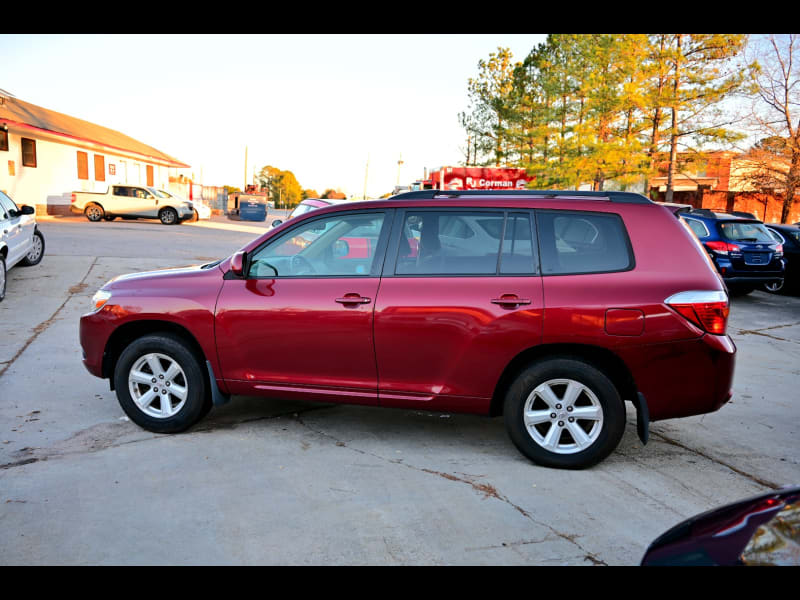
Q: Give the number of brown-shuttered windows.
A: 3